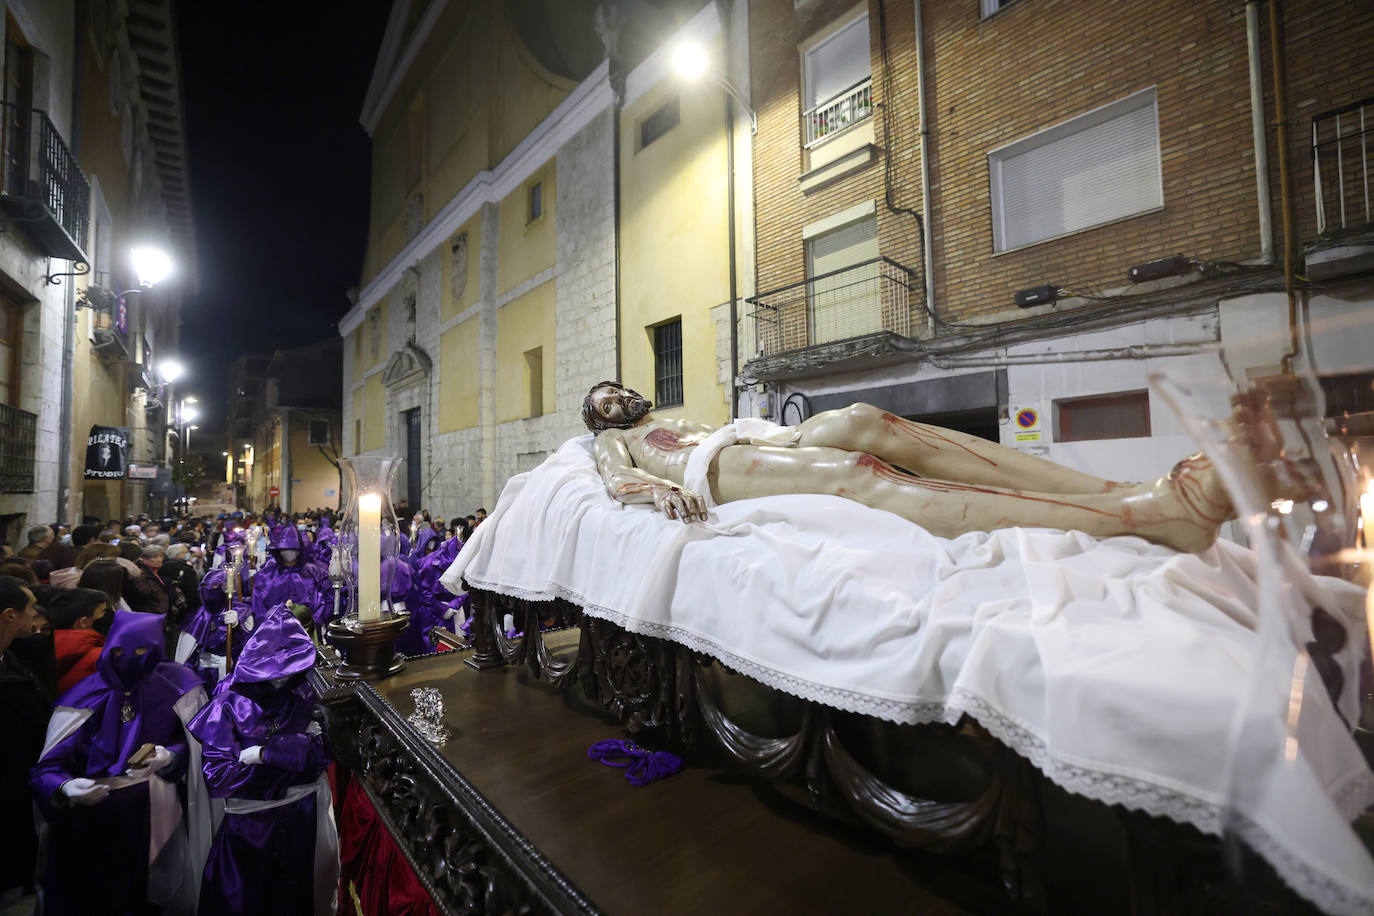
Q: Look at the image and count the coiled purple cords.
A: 1